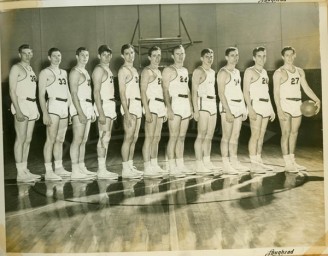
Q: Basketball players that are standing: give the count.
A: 11